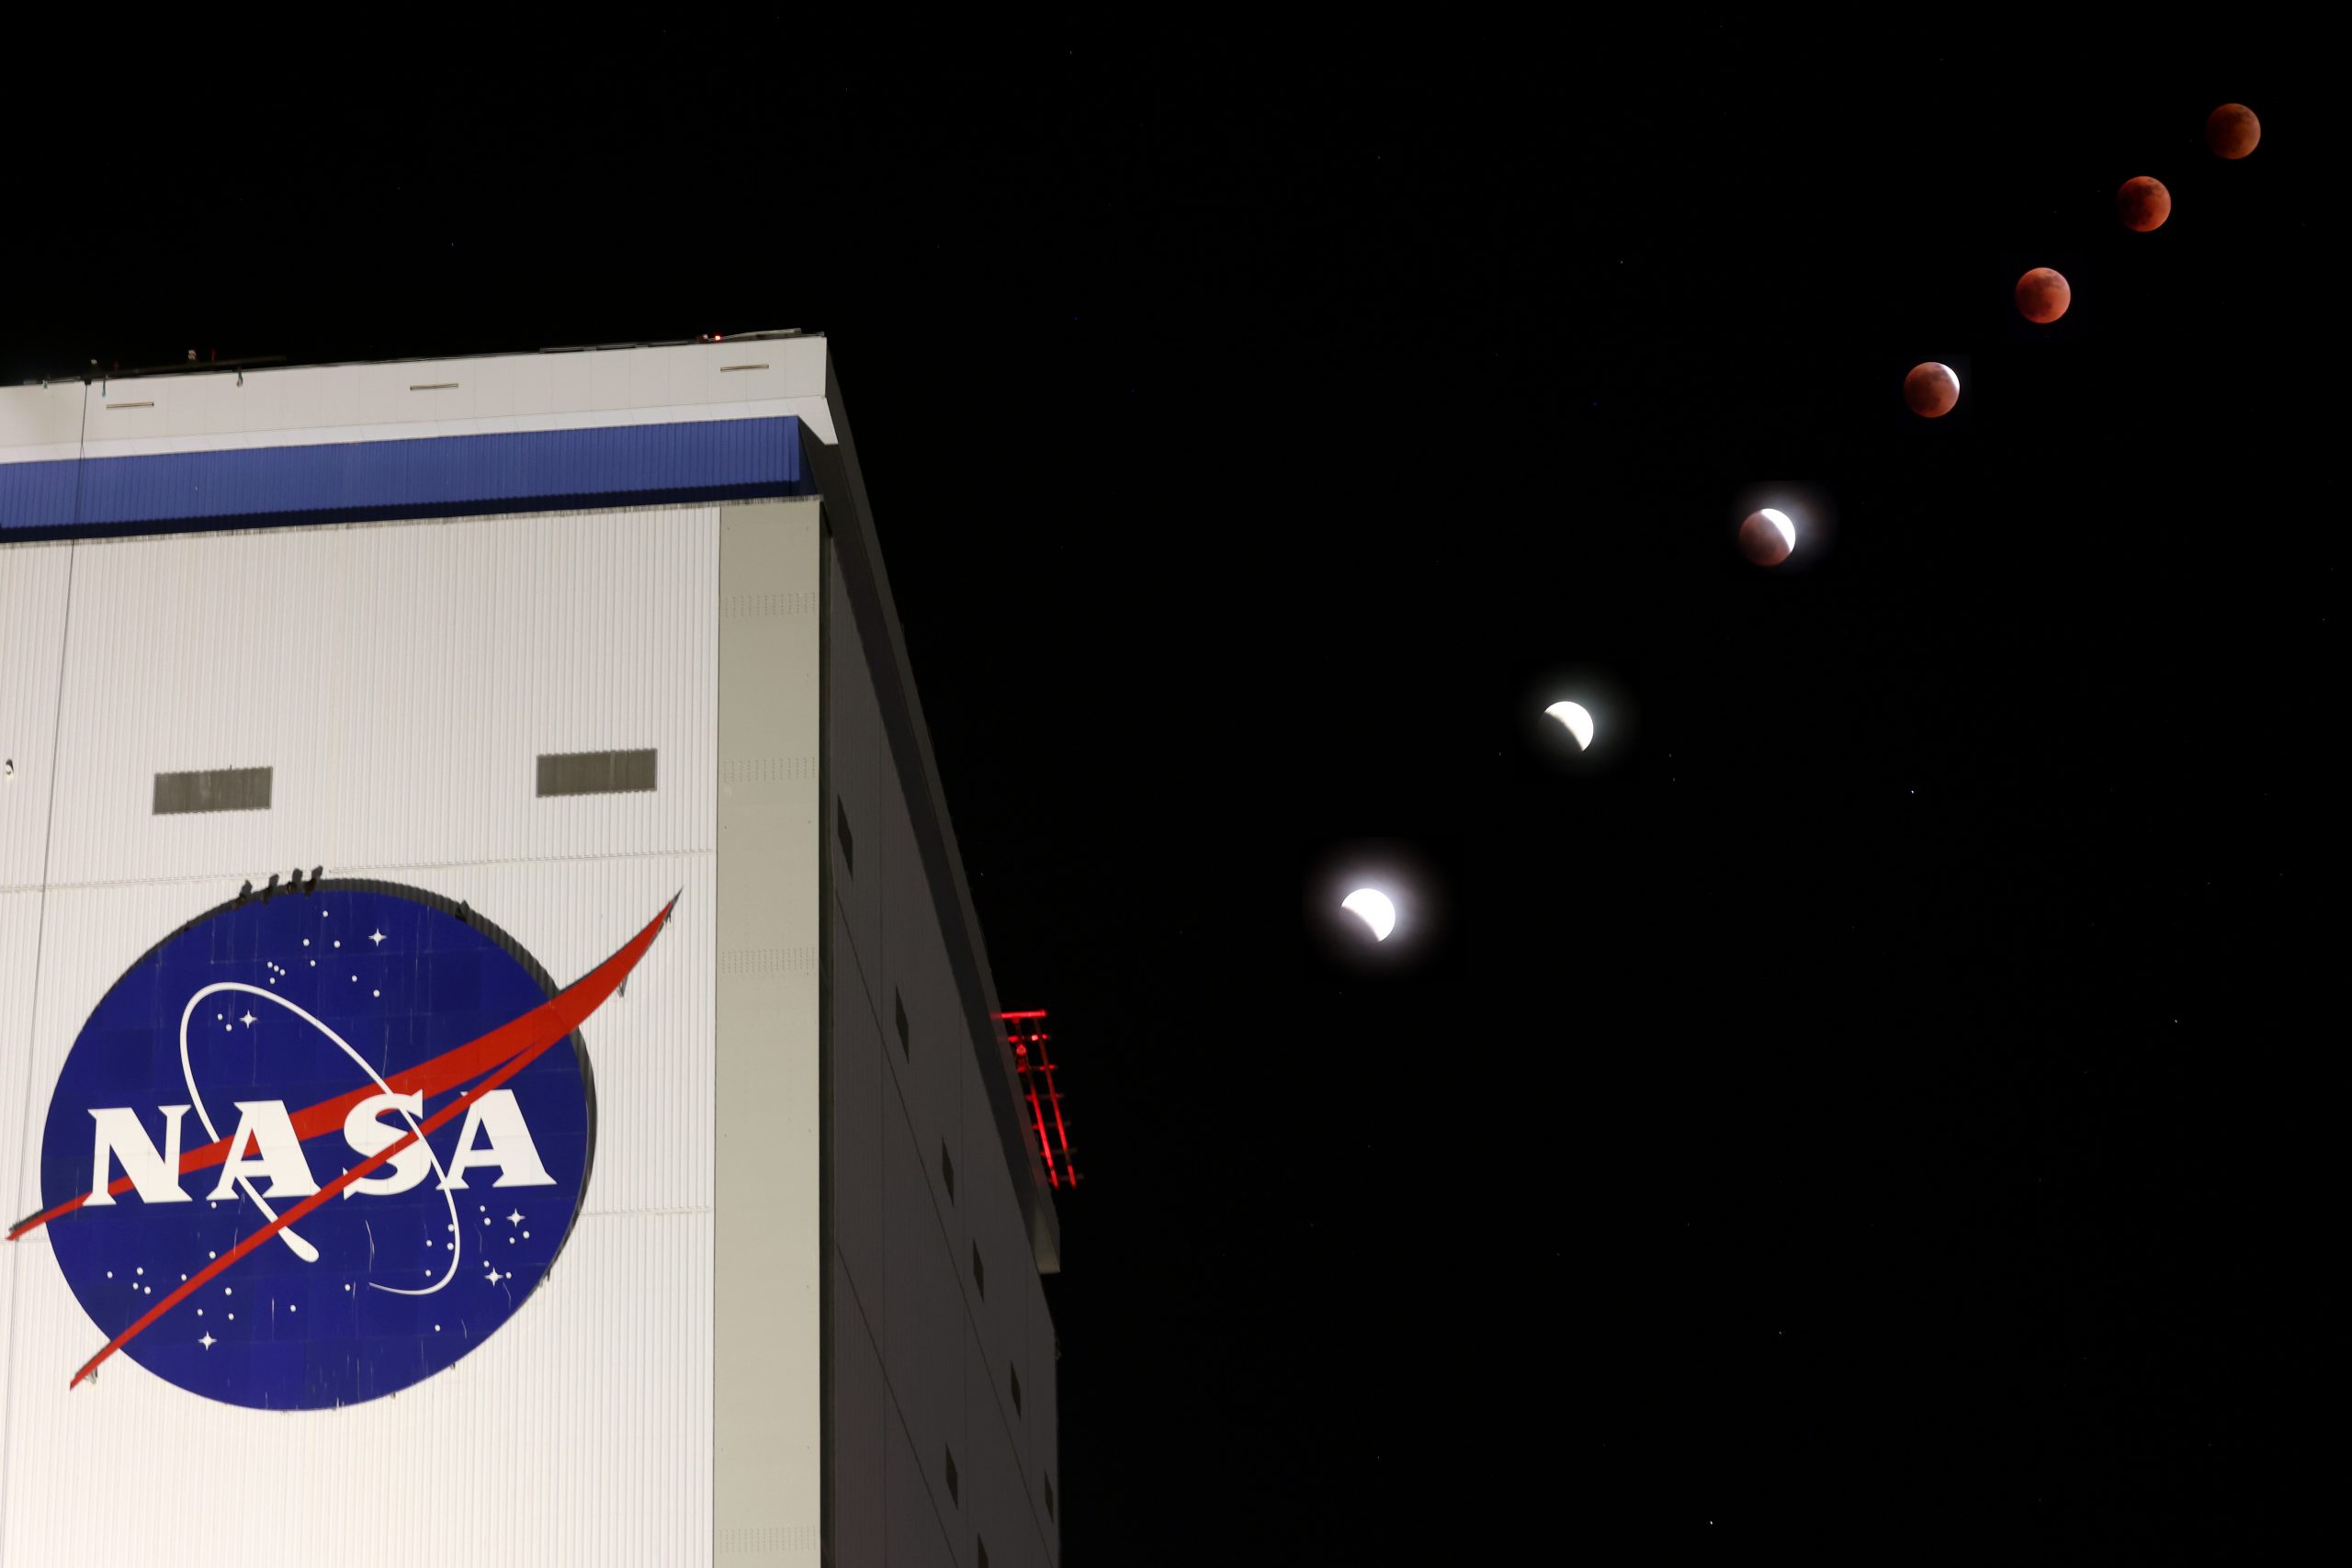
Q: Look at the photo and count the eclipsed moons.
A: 7